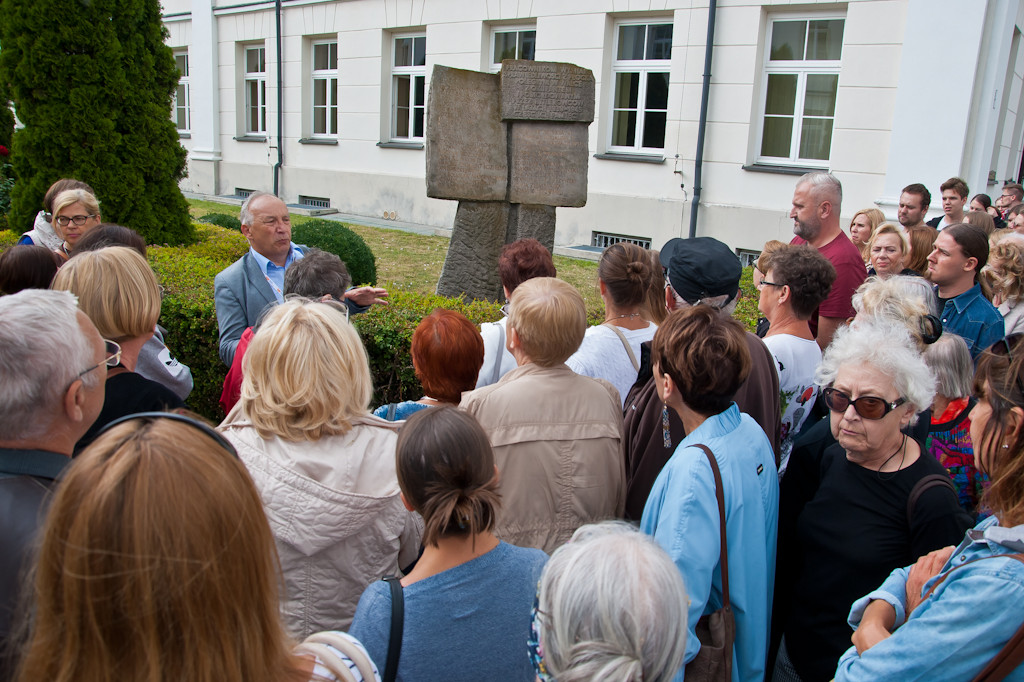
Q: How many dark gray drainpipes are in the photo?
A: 2